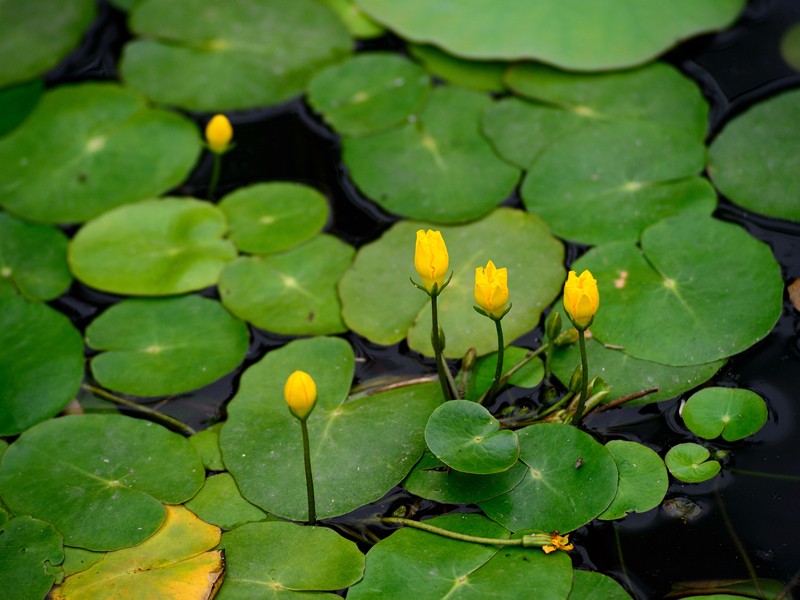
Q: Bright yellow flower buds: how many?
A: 5